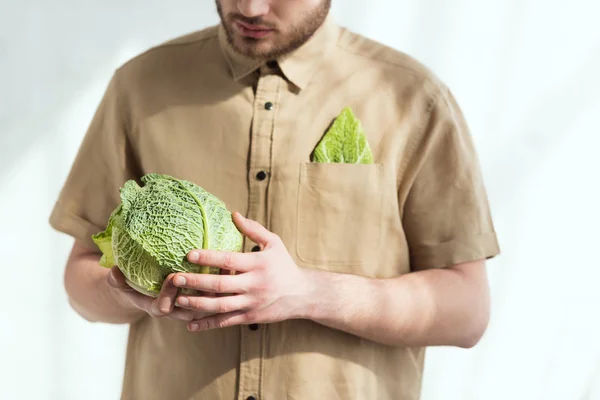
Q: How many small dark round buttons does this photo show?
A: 6